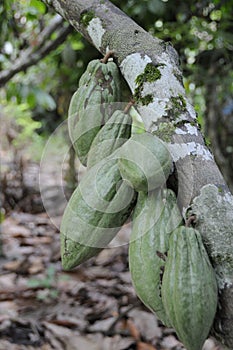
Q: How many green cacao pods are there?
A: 6